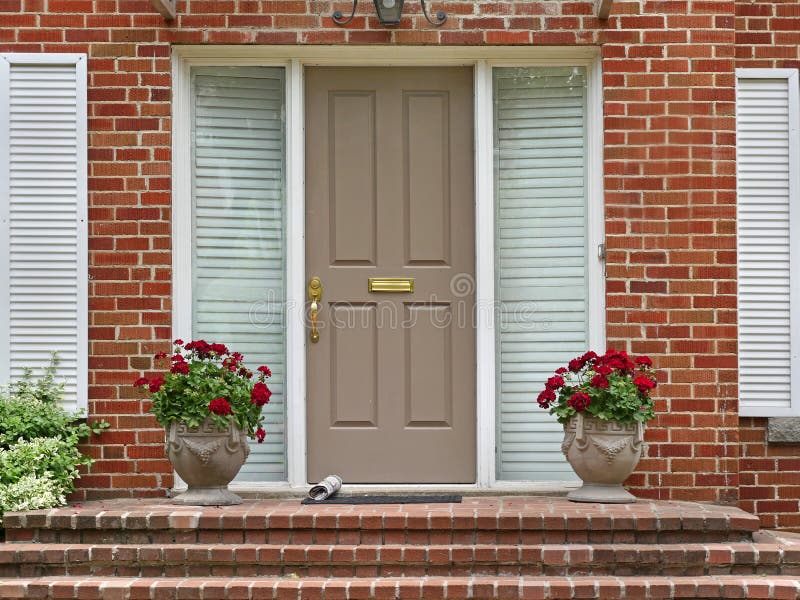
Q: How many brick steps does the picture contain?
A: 3